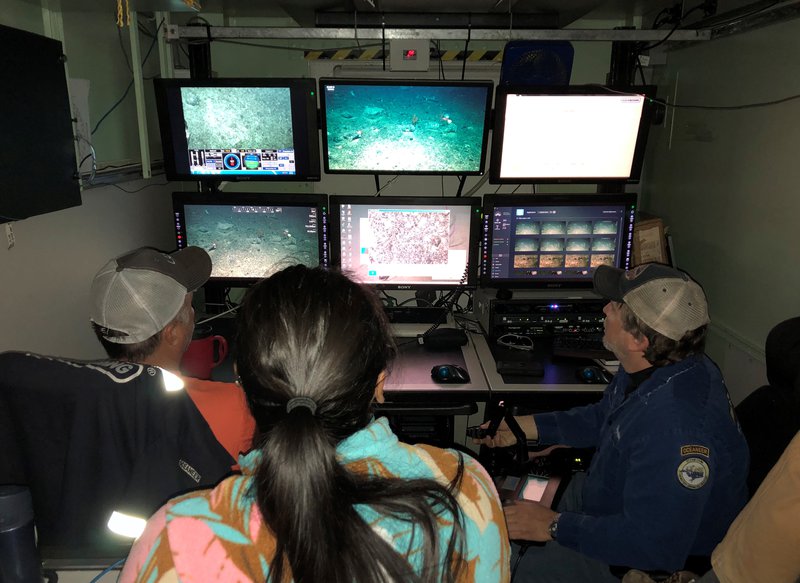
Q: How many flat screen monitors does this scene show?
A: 6